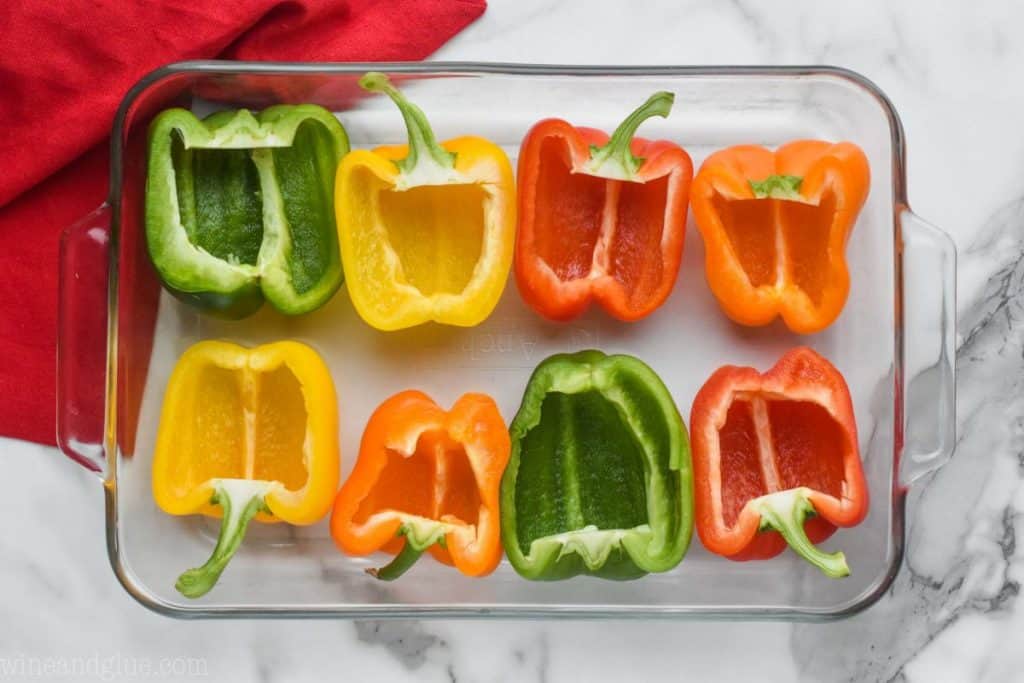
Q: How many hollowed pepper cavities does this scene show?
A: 8